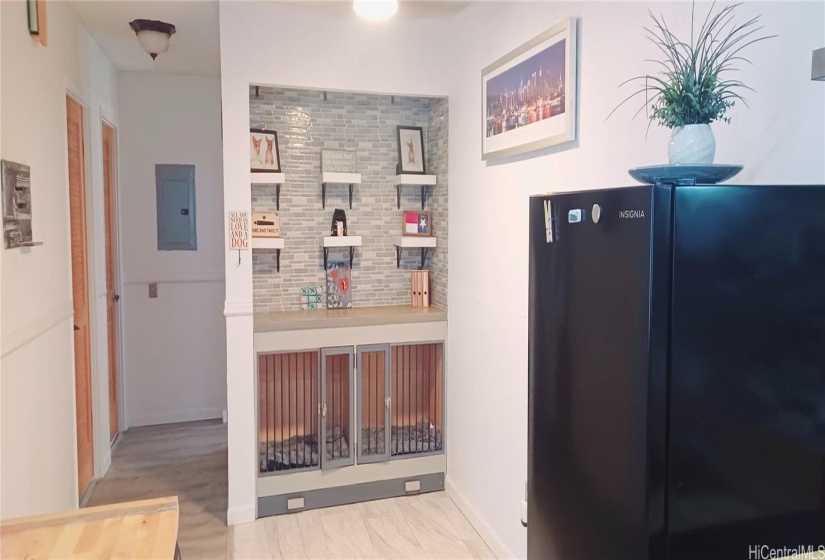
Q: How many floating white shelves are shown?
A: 6